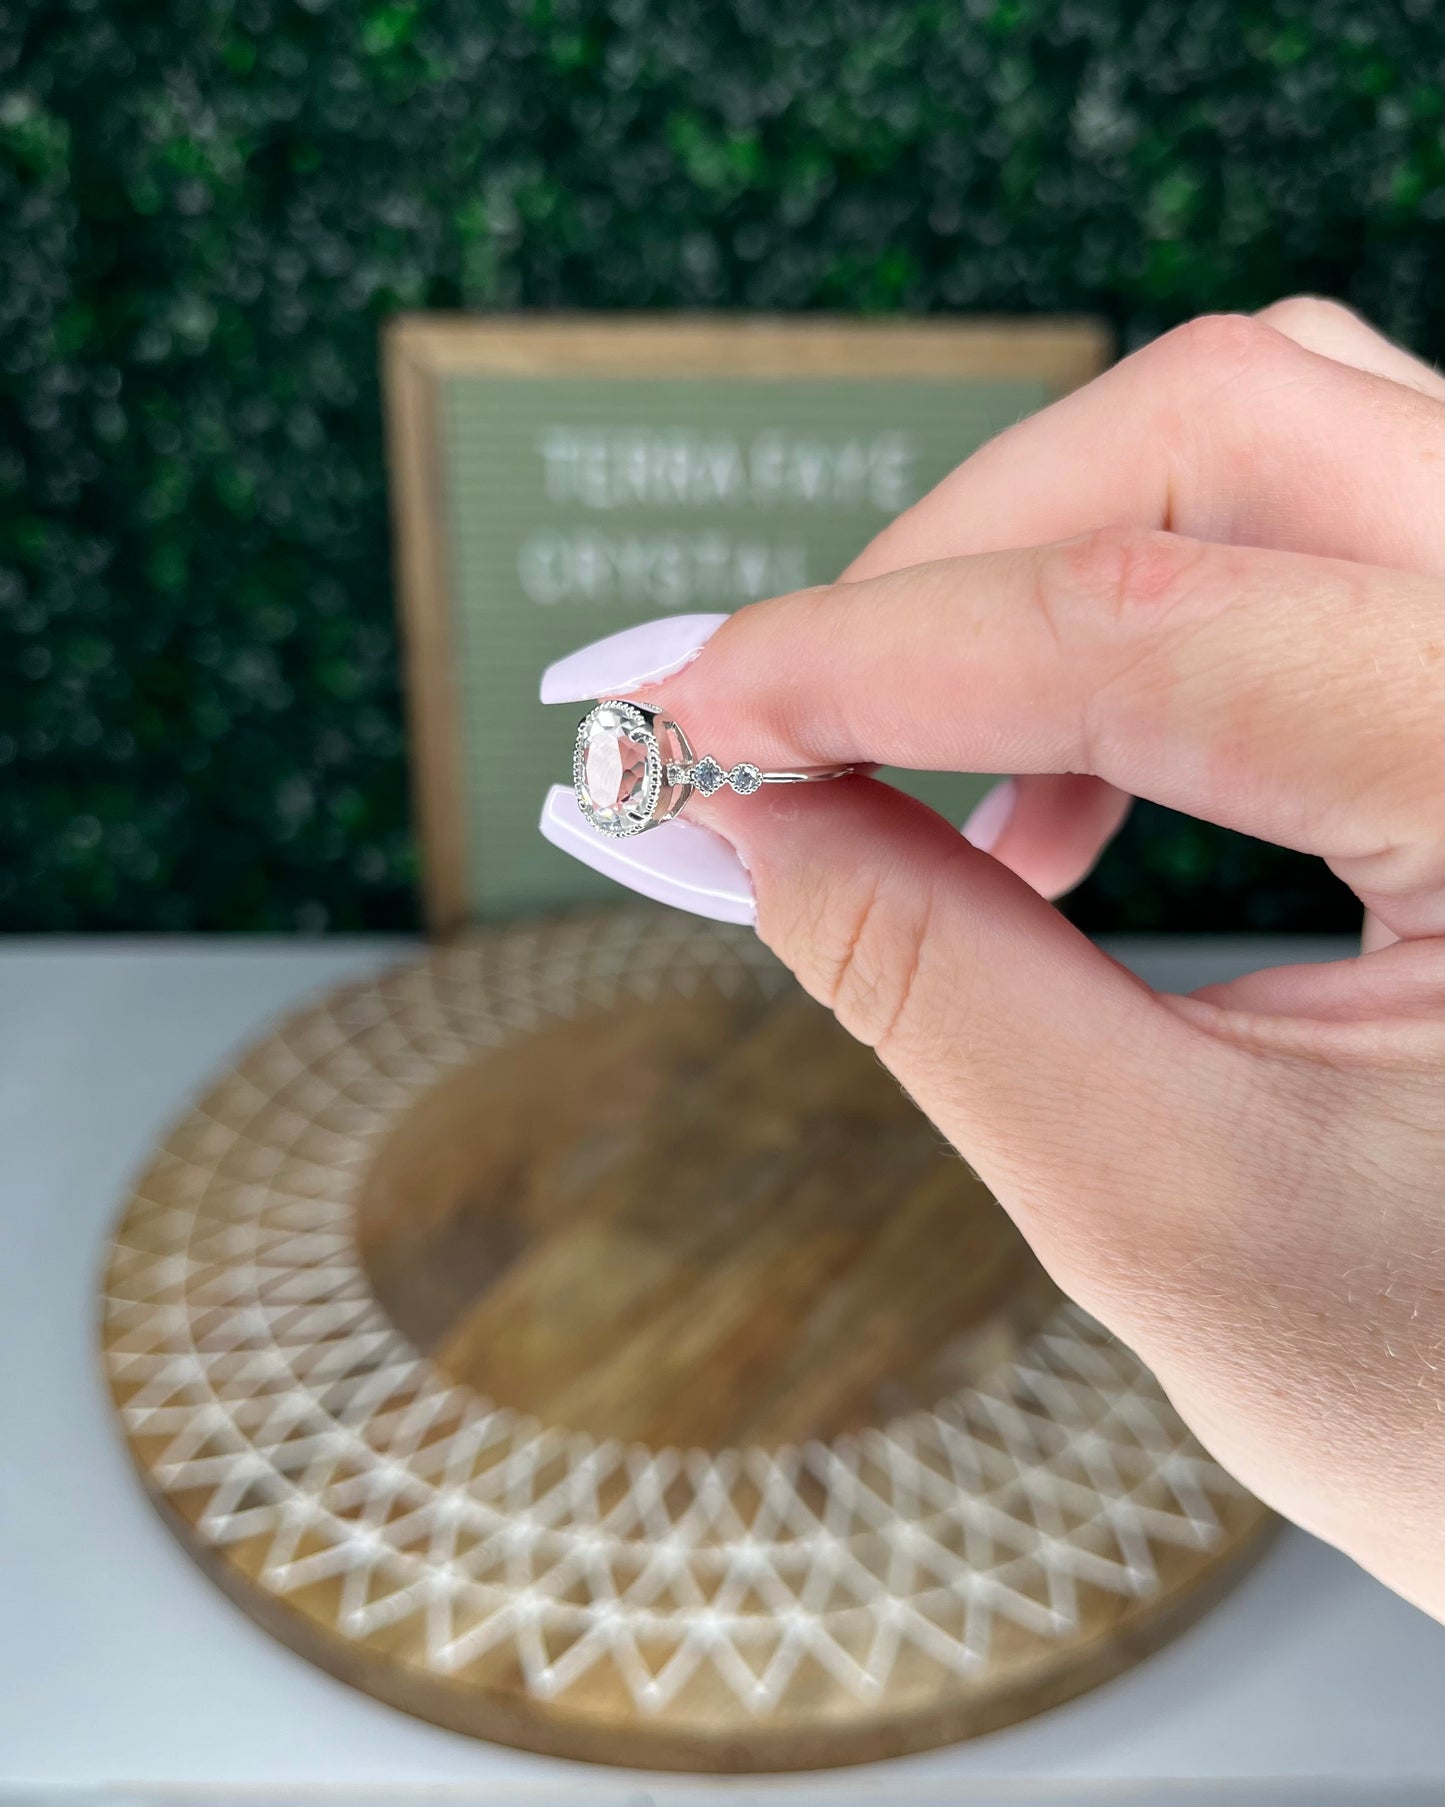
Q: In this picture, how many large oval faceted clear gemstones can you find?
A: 1